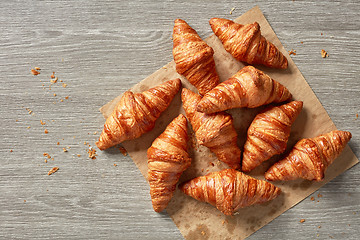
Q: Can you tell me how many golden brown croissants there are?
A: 9